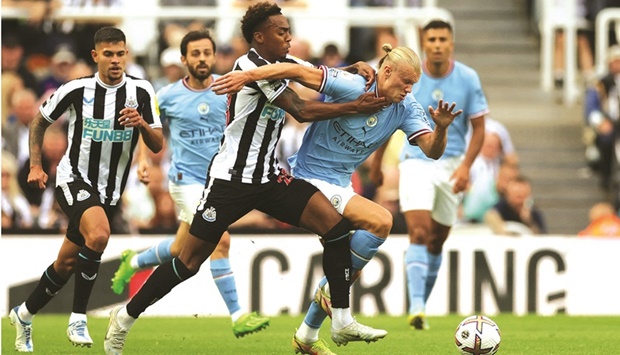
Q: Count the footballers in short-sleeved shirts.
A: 5